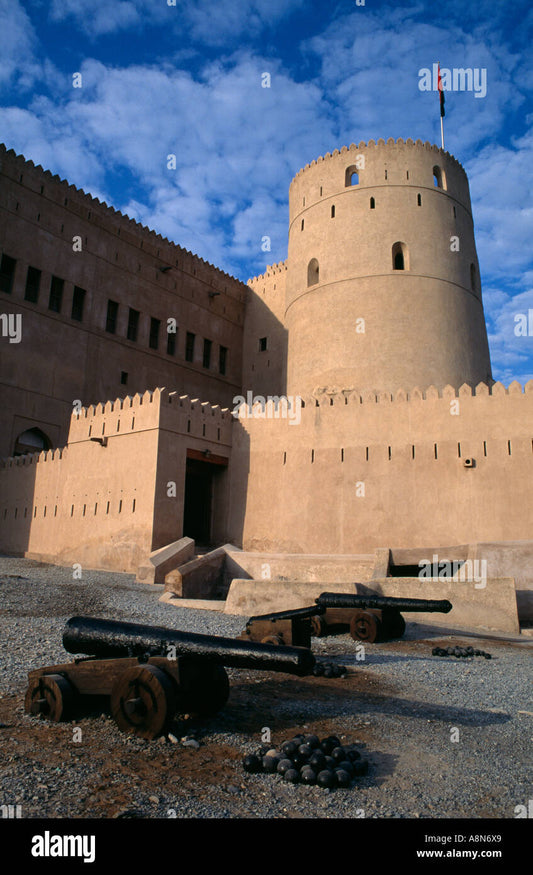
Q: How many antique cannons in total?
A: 3